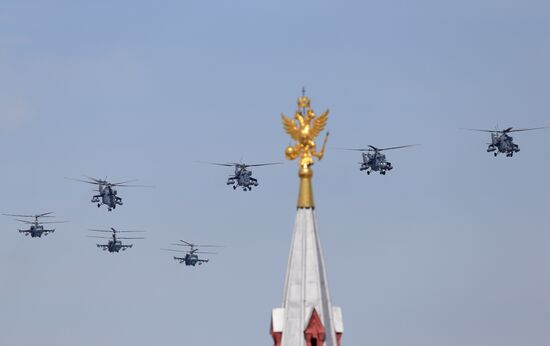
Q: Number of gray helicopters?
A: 7